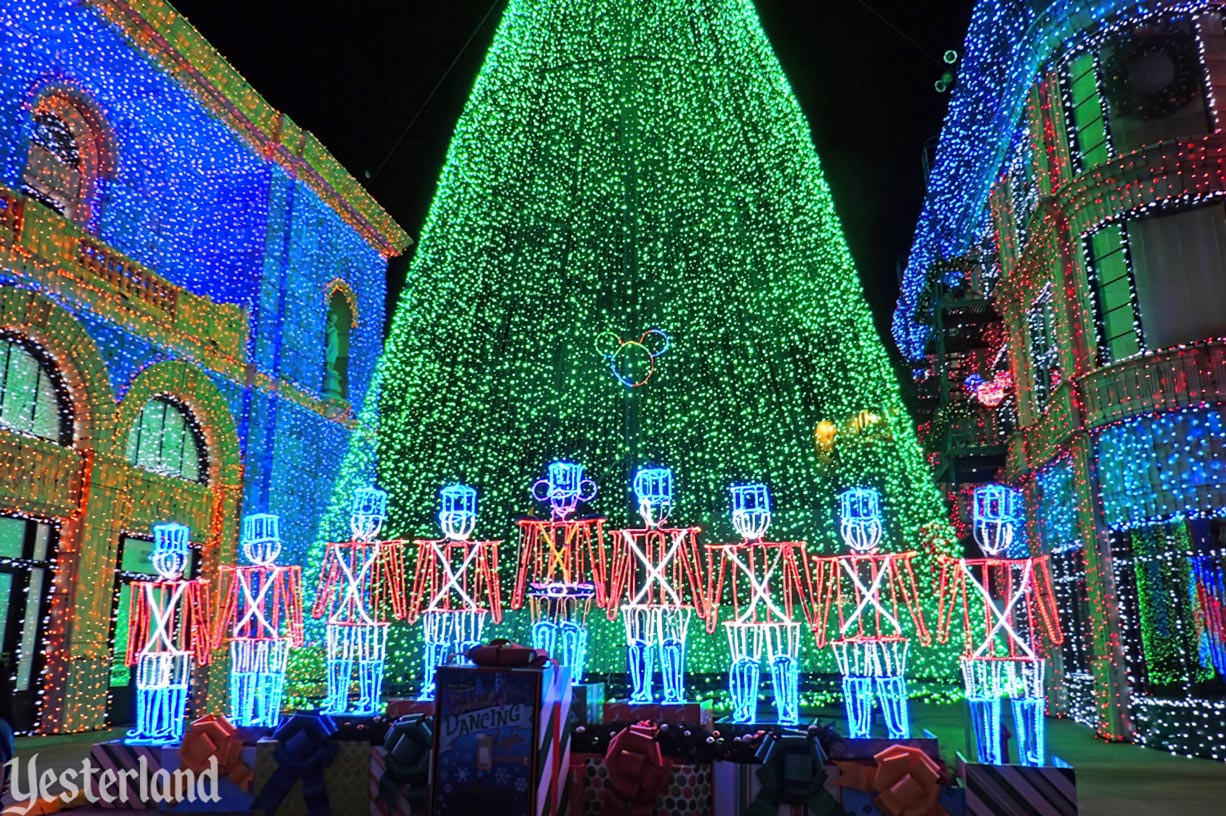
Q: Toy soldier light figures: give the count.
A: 9